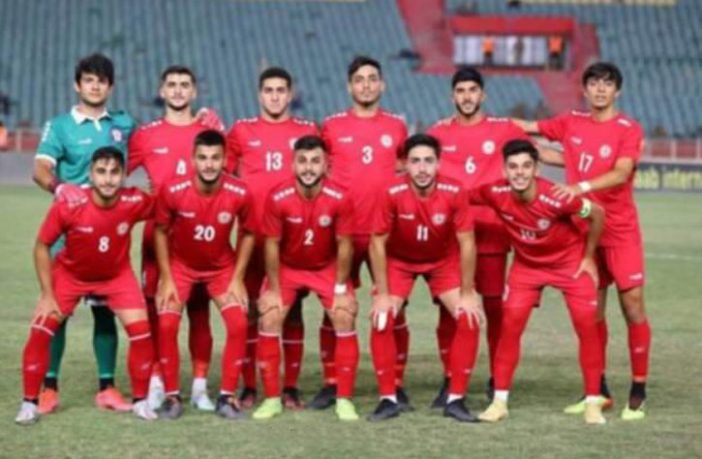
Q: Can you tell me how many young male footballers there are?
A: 11